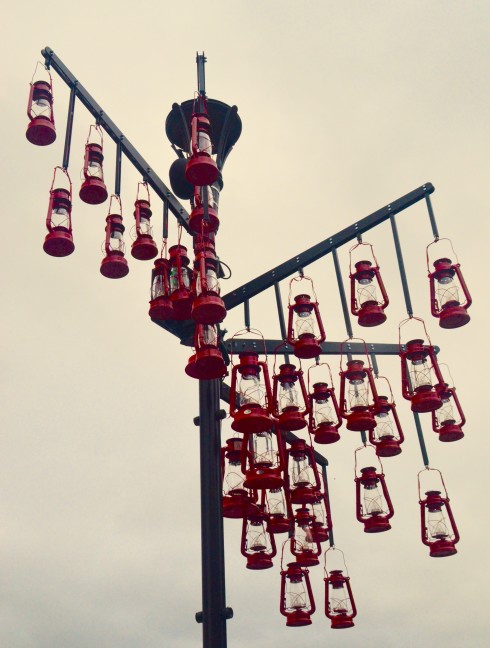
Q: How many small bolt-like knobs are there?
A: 4